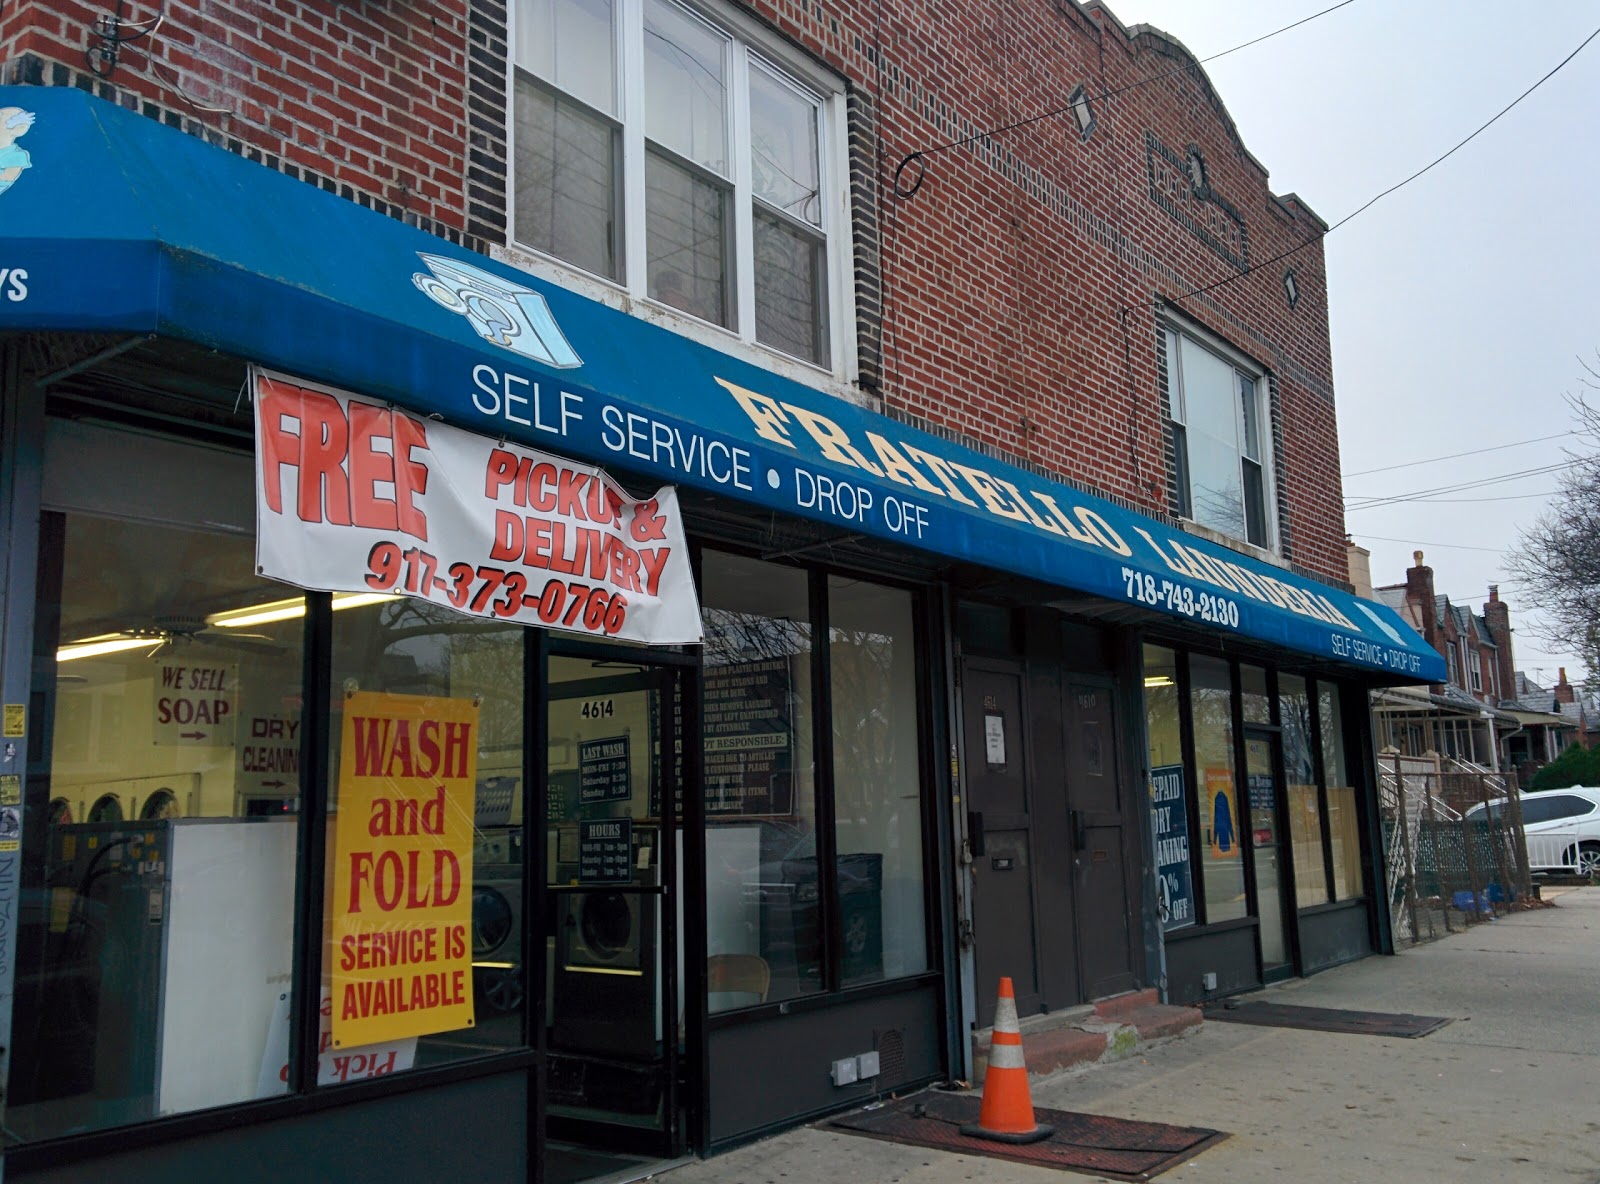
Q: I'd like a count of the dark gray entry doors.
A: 2